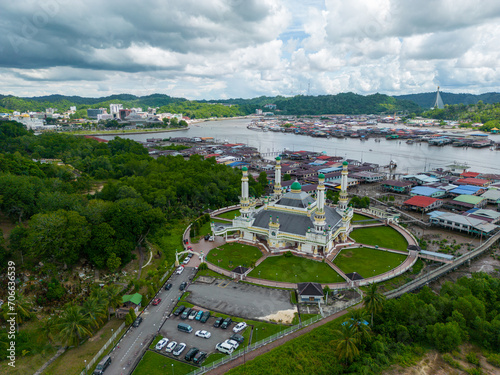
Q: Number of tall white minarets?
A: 4